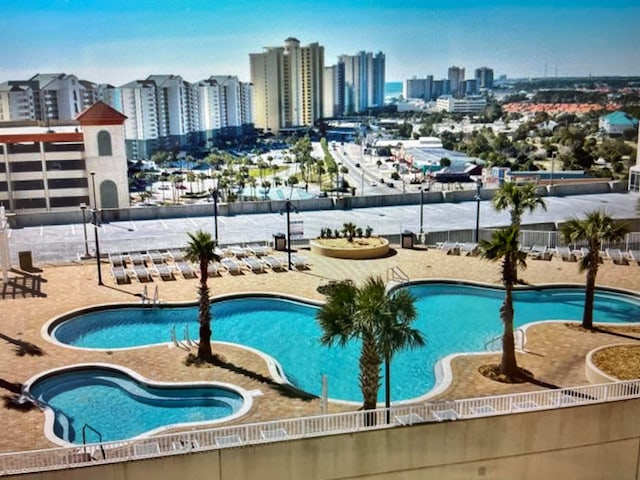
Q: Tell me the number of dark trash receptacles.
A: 2